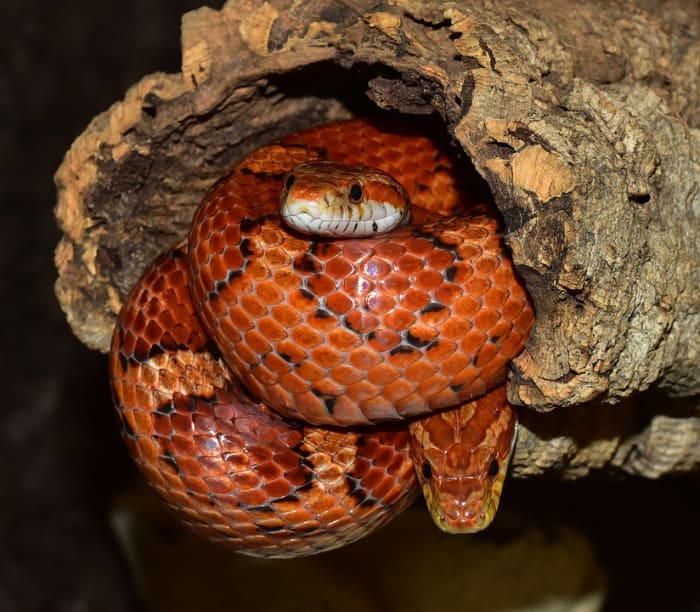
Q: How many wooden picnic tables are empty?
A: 0